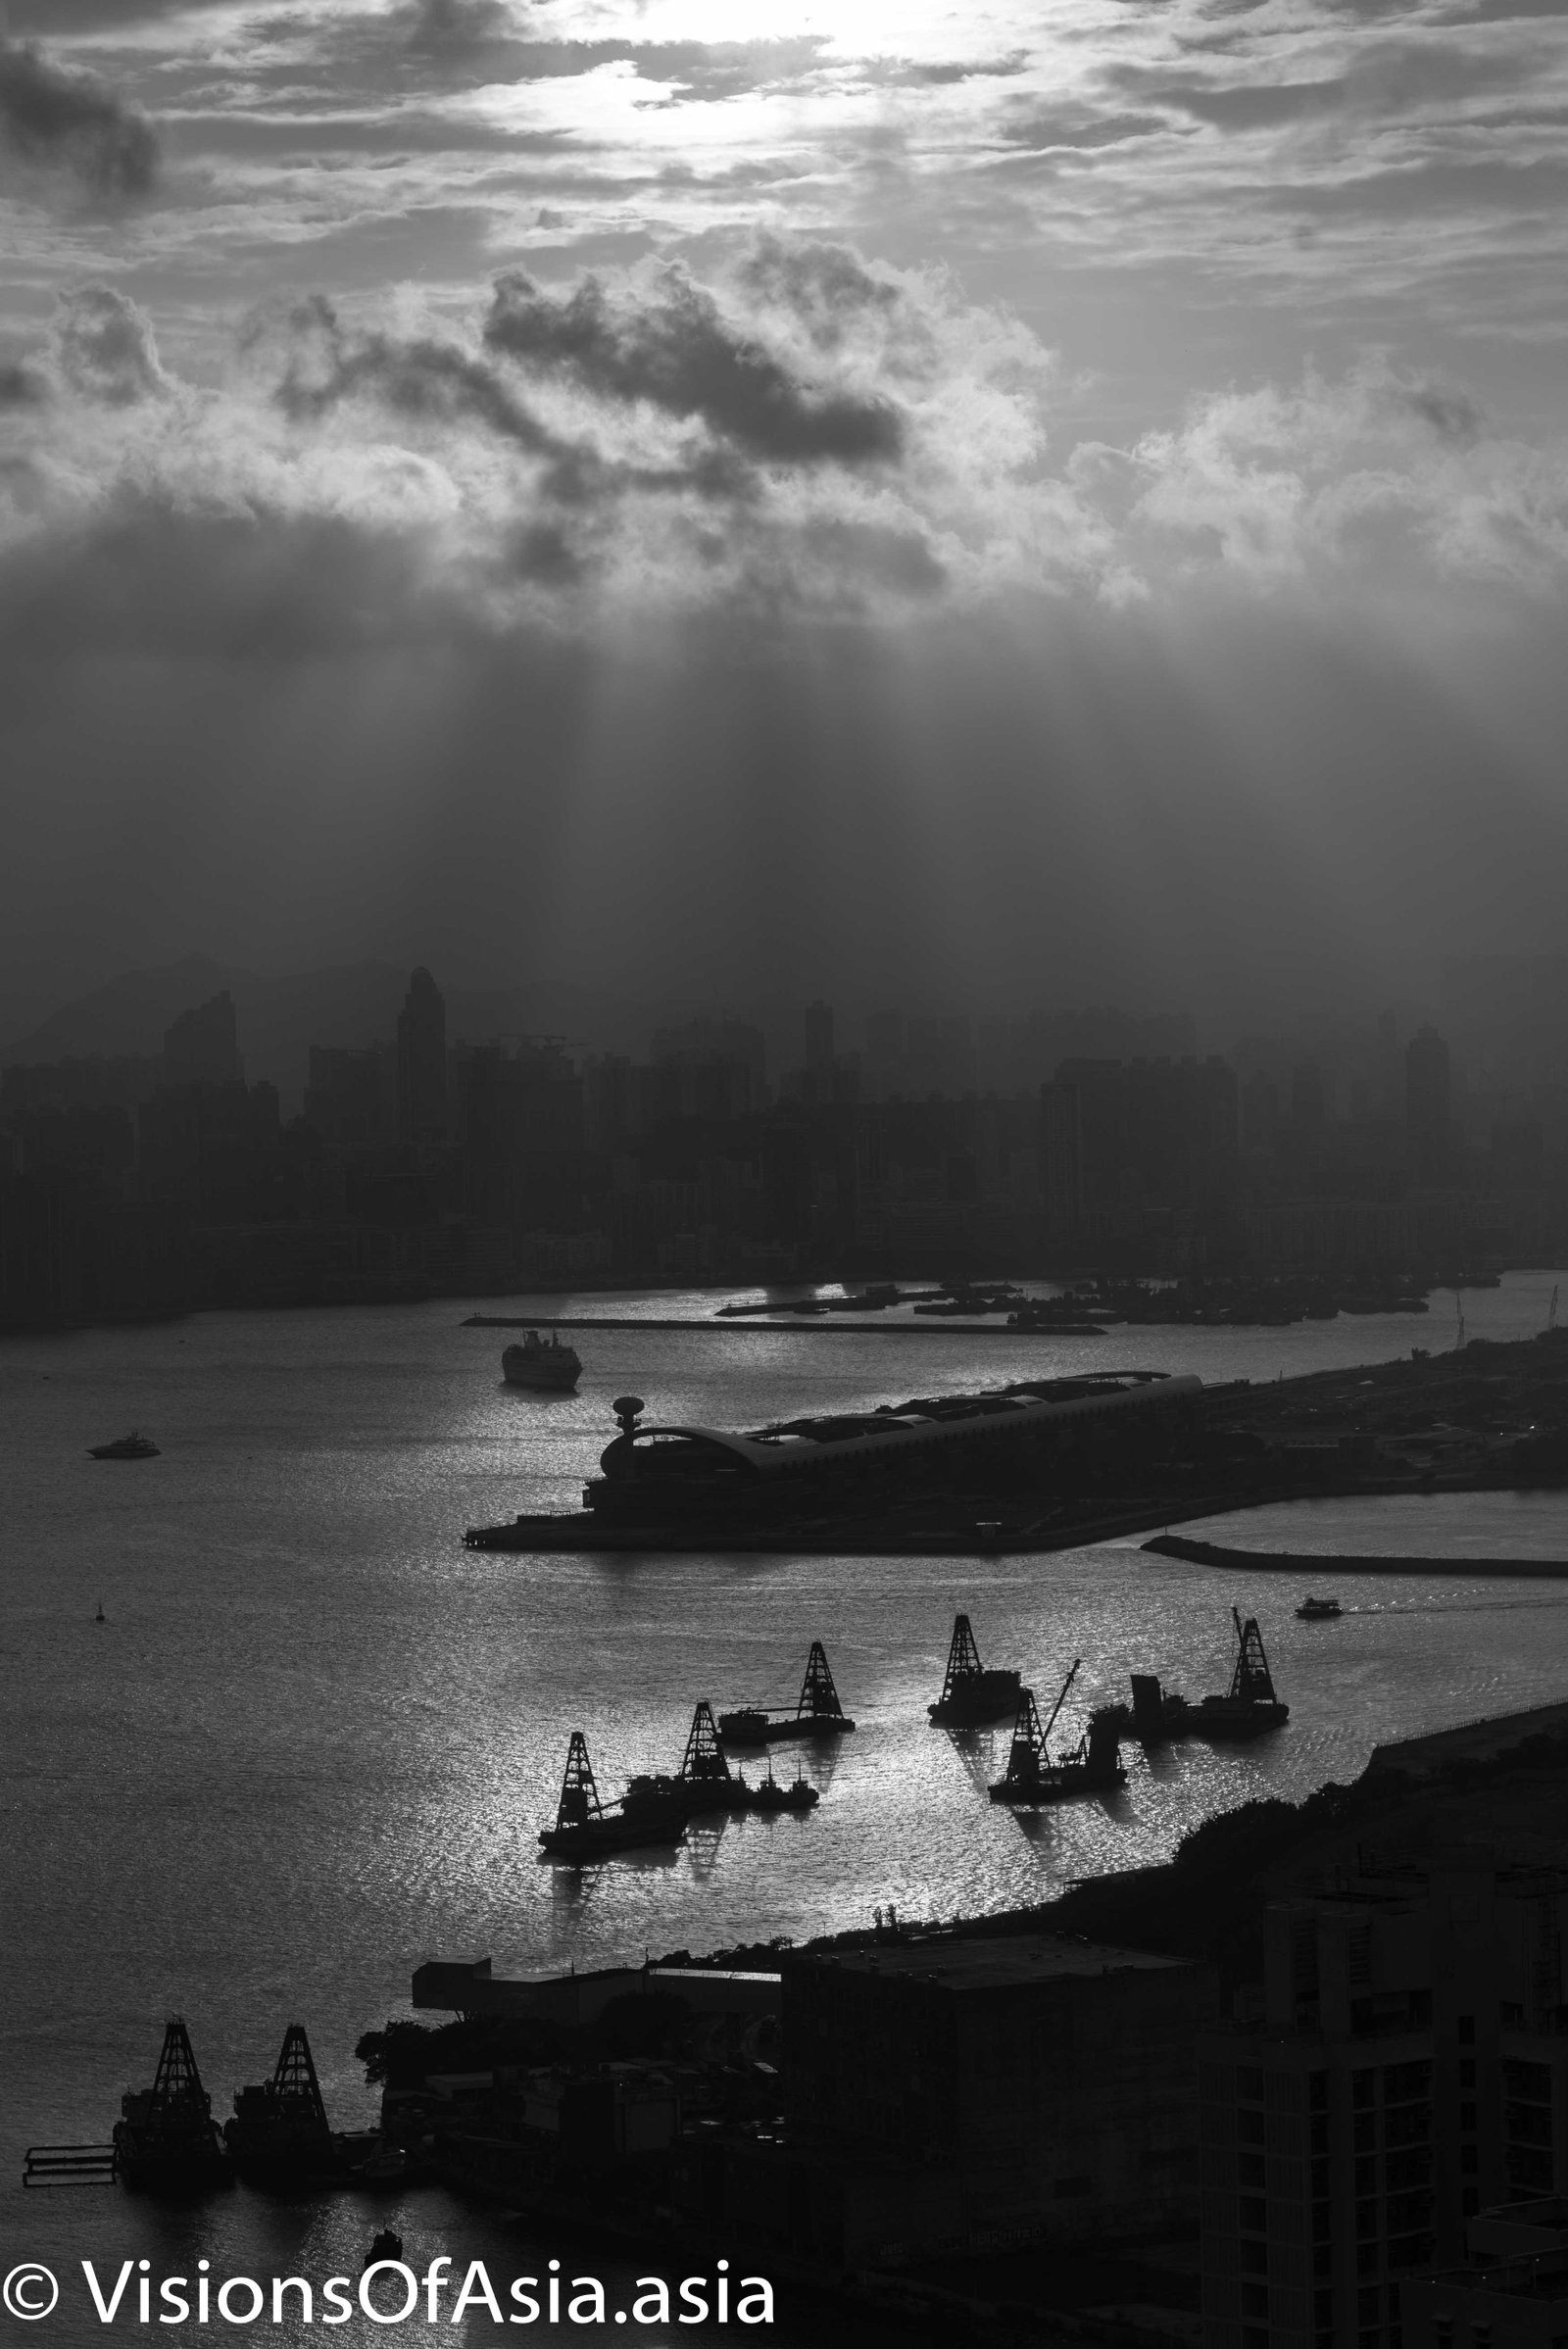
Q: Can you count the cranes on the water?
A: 8